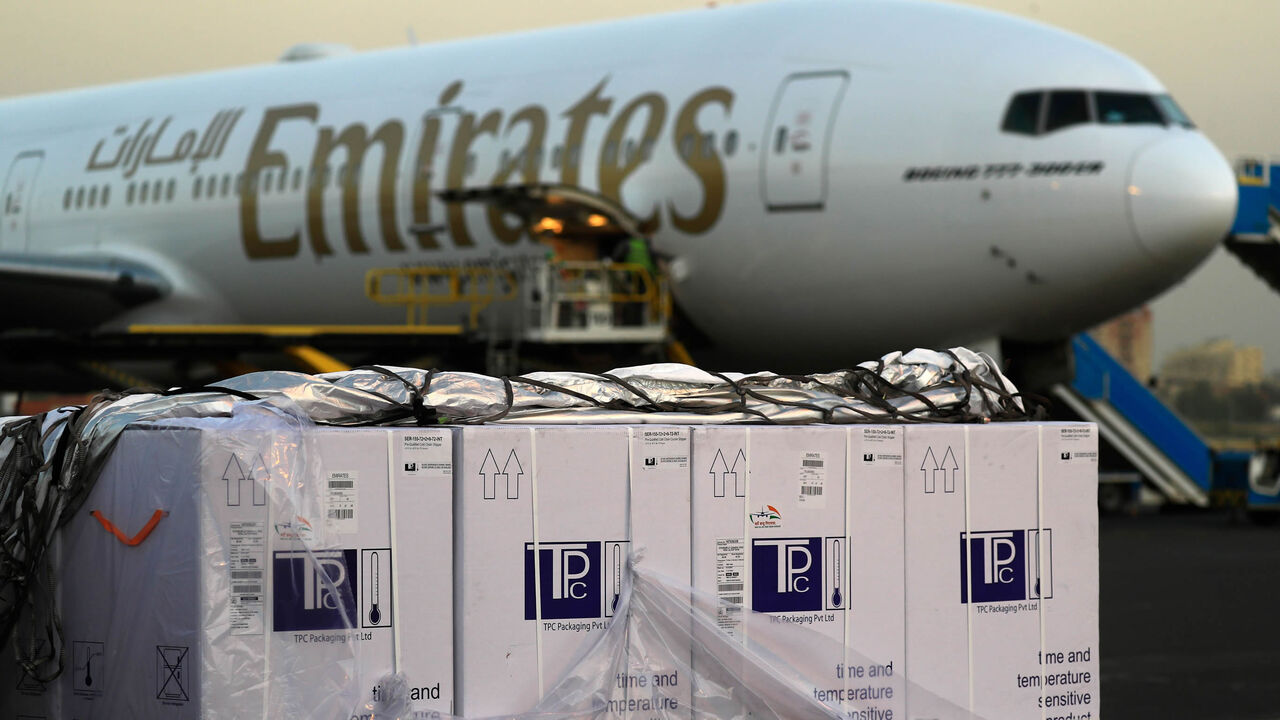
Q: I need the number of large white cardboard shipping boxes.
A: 4